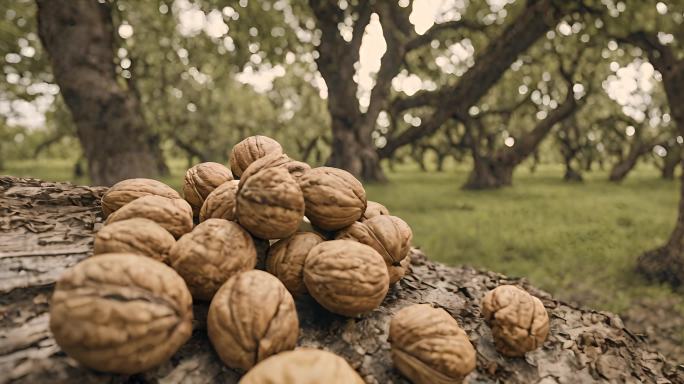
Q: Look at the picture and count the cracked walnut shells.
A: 0